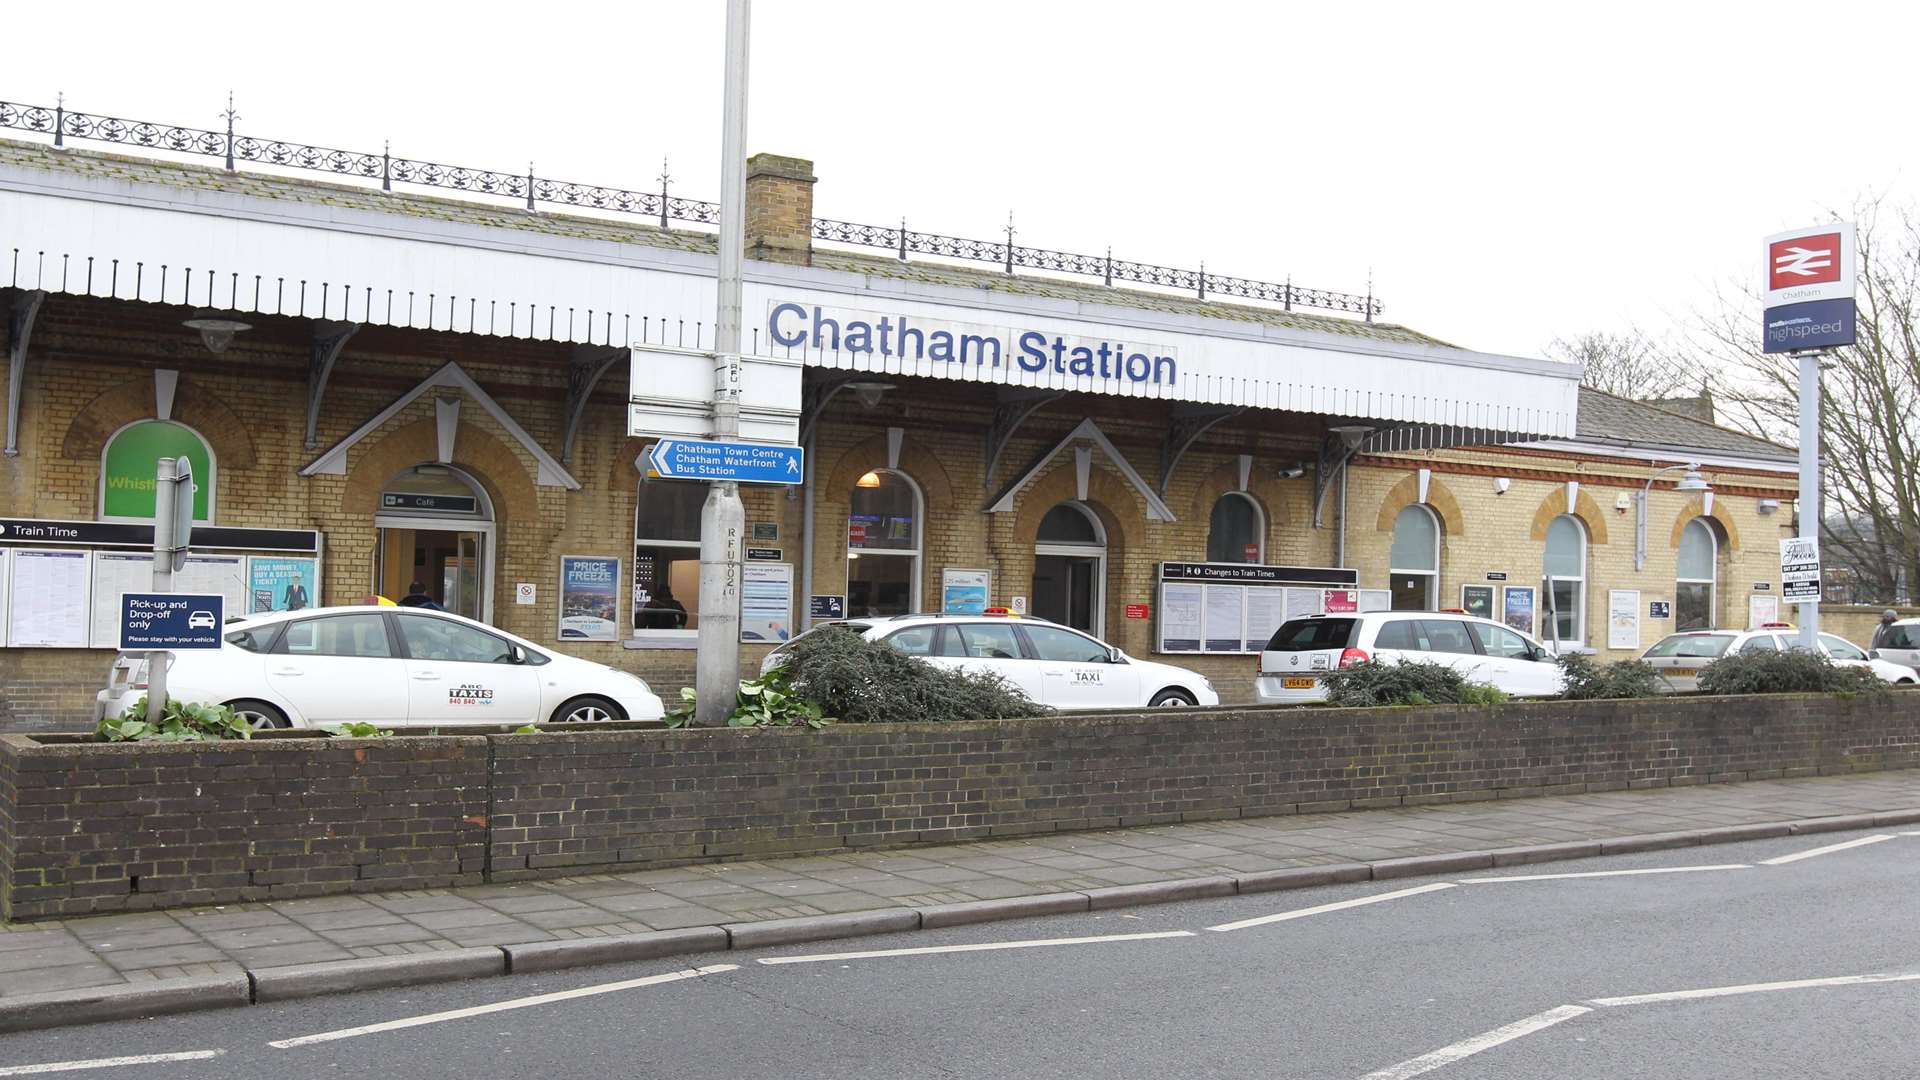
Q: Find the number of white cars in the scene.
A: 5